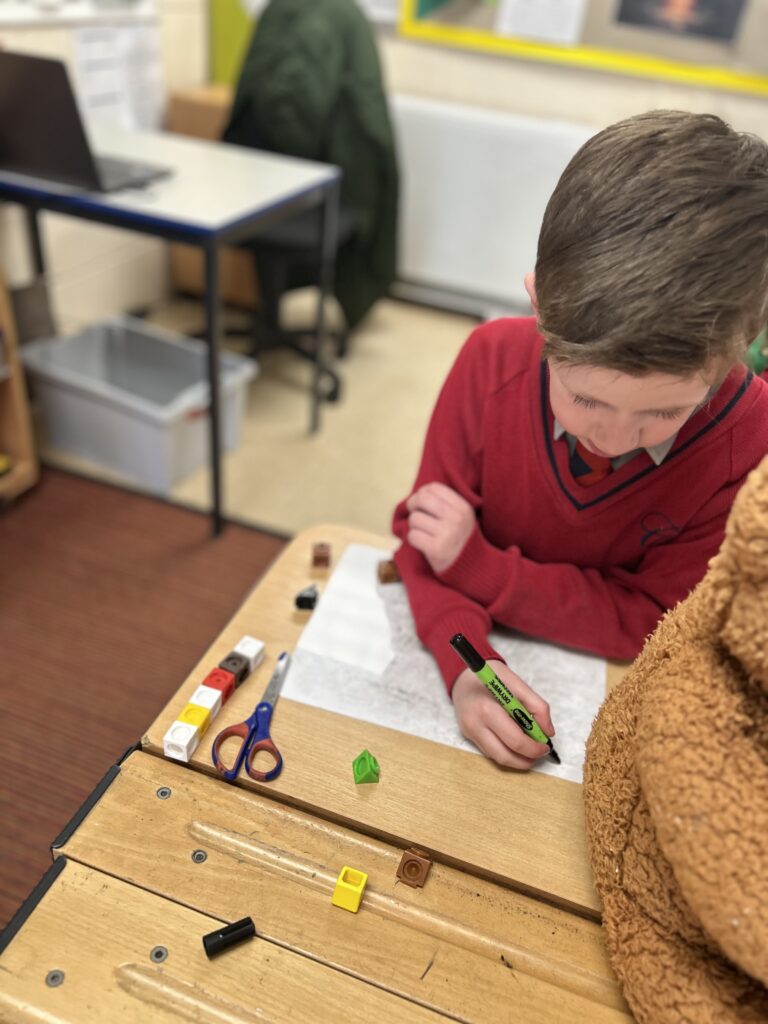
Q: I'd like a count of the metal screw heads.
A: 4